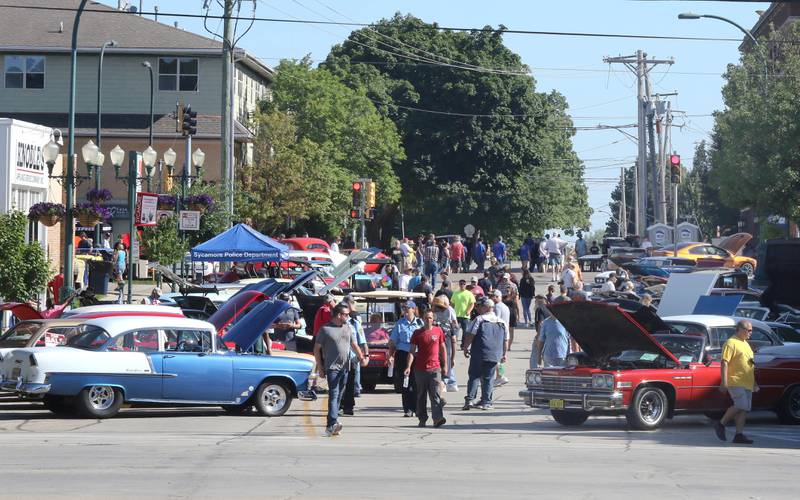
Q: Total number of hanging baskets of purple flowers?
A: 5